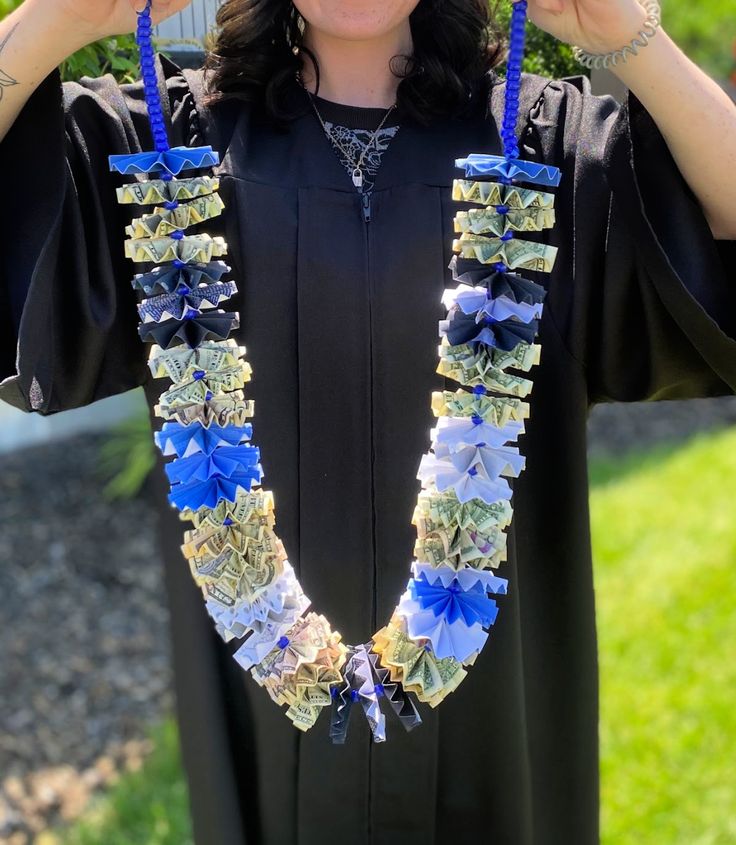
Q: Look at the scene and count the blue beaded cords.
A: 2